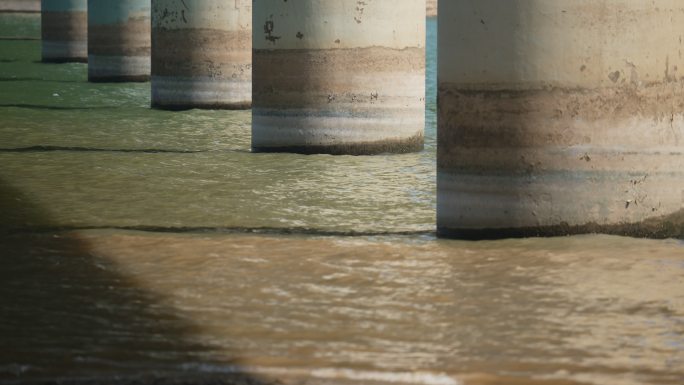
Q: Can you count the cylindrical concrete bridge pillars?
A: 5